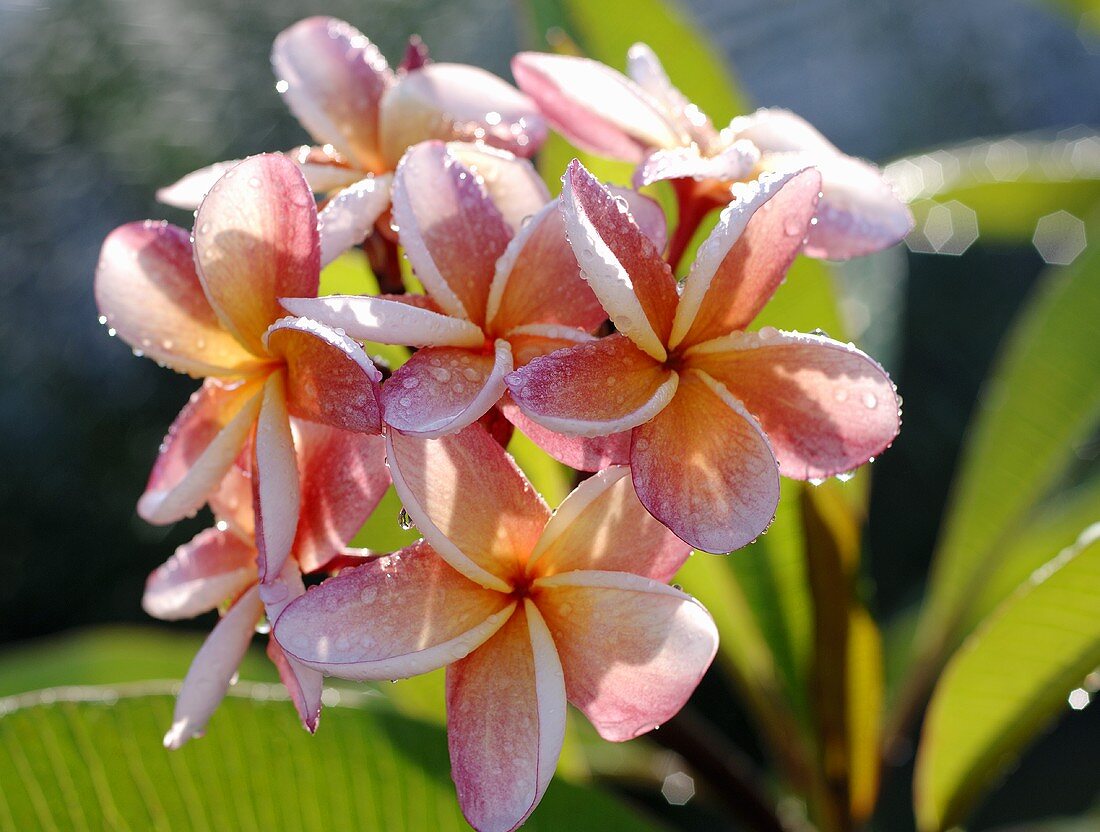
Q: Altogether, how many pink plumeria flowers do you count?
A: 7